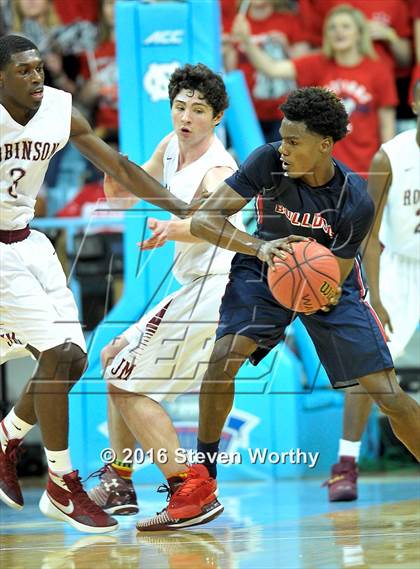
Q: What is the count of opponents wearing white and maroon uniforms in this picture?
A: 3